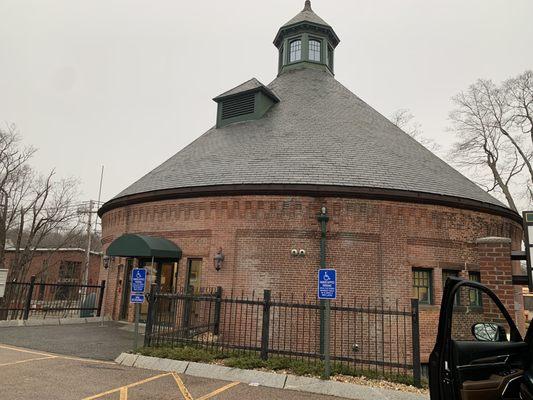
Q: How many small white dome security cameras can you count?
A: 2